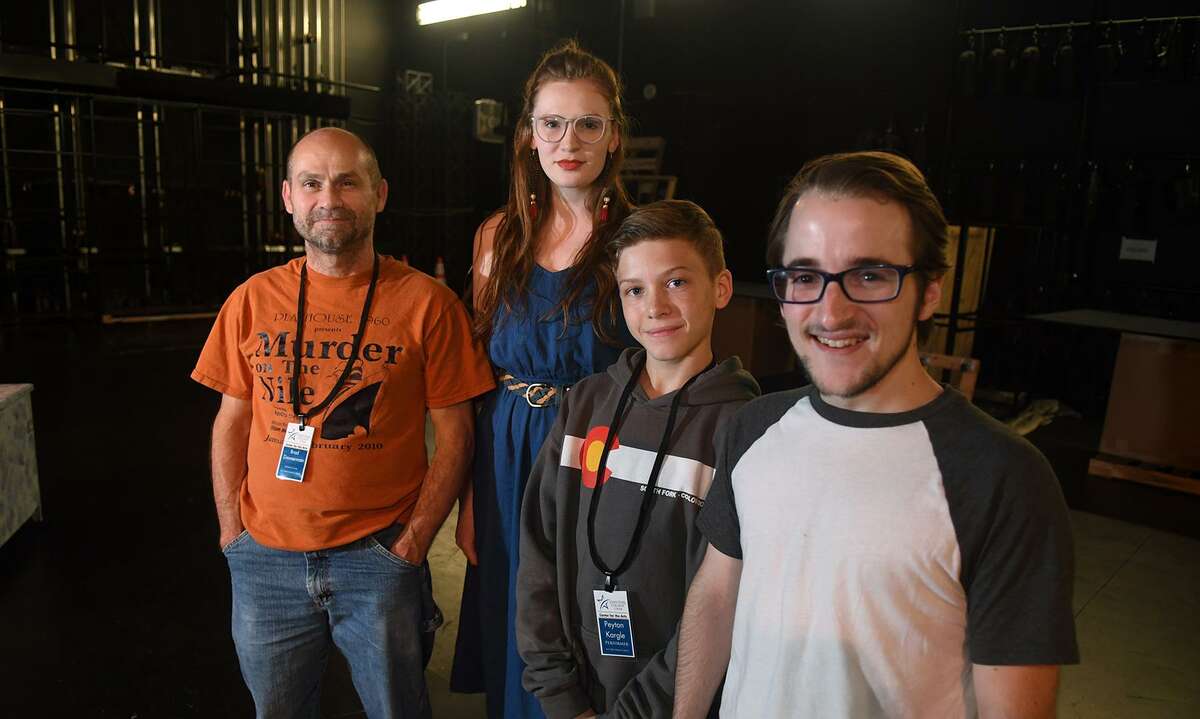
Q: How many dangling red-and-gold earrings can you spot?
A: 2